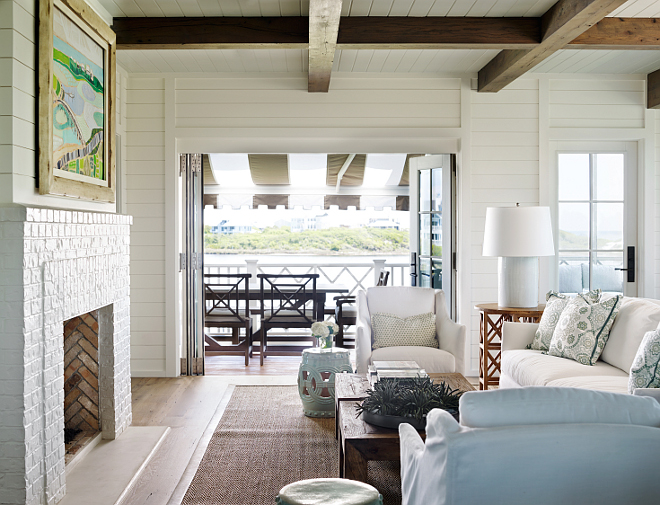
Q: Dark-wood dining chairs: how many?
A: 3